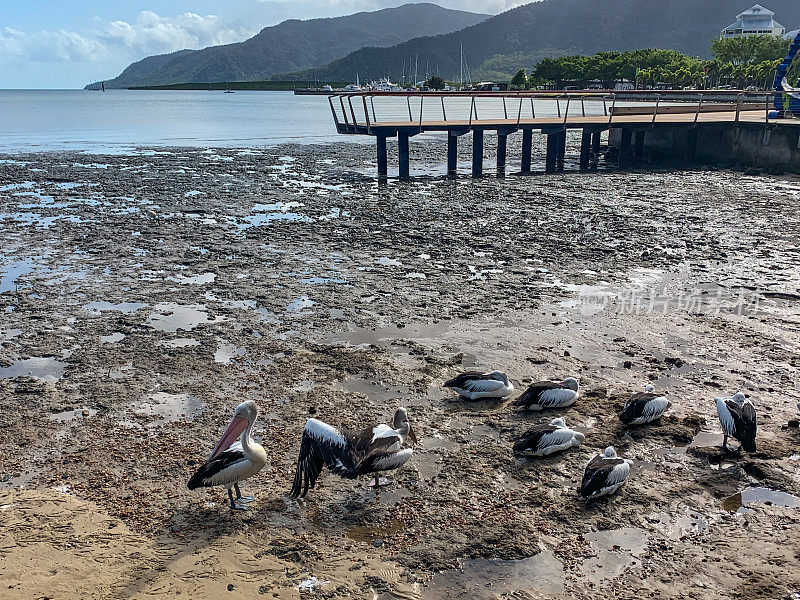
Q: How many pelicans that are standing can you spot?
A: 3